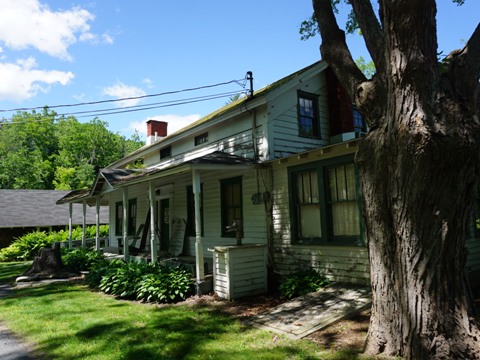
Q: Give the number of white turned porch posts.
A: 6